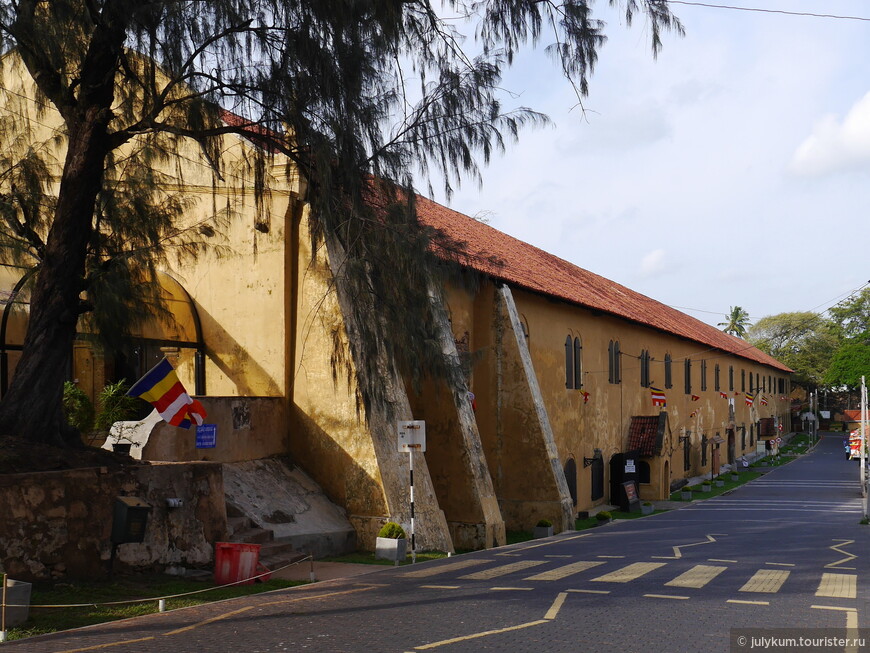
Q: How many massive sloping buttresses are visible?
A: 3